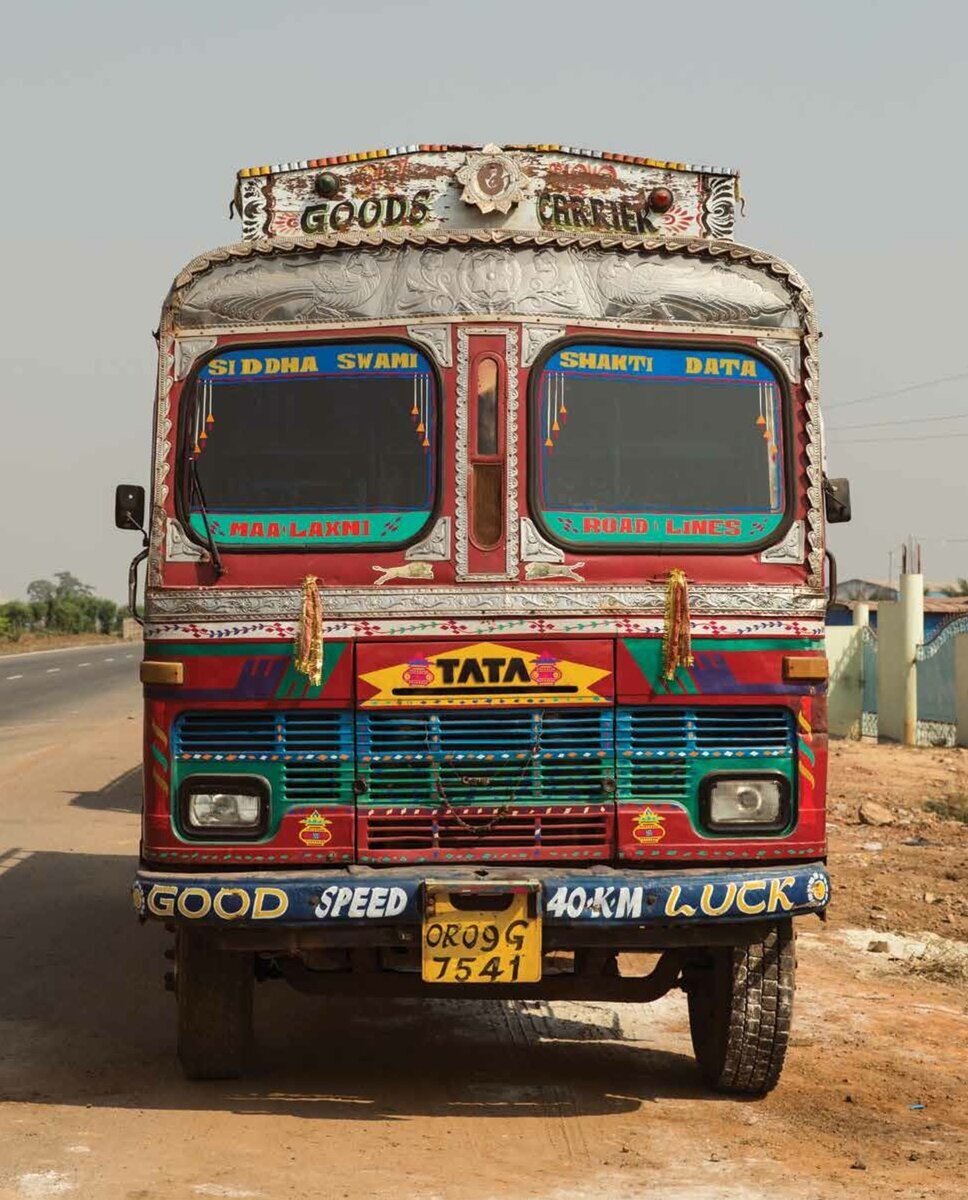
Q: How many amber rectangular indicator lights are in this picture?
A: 2